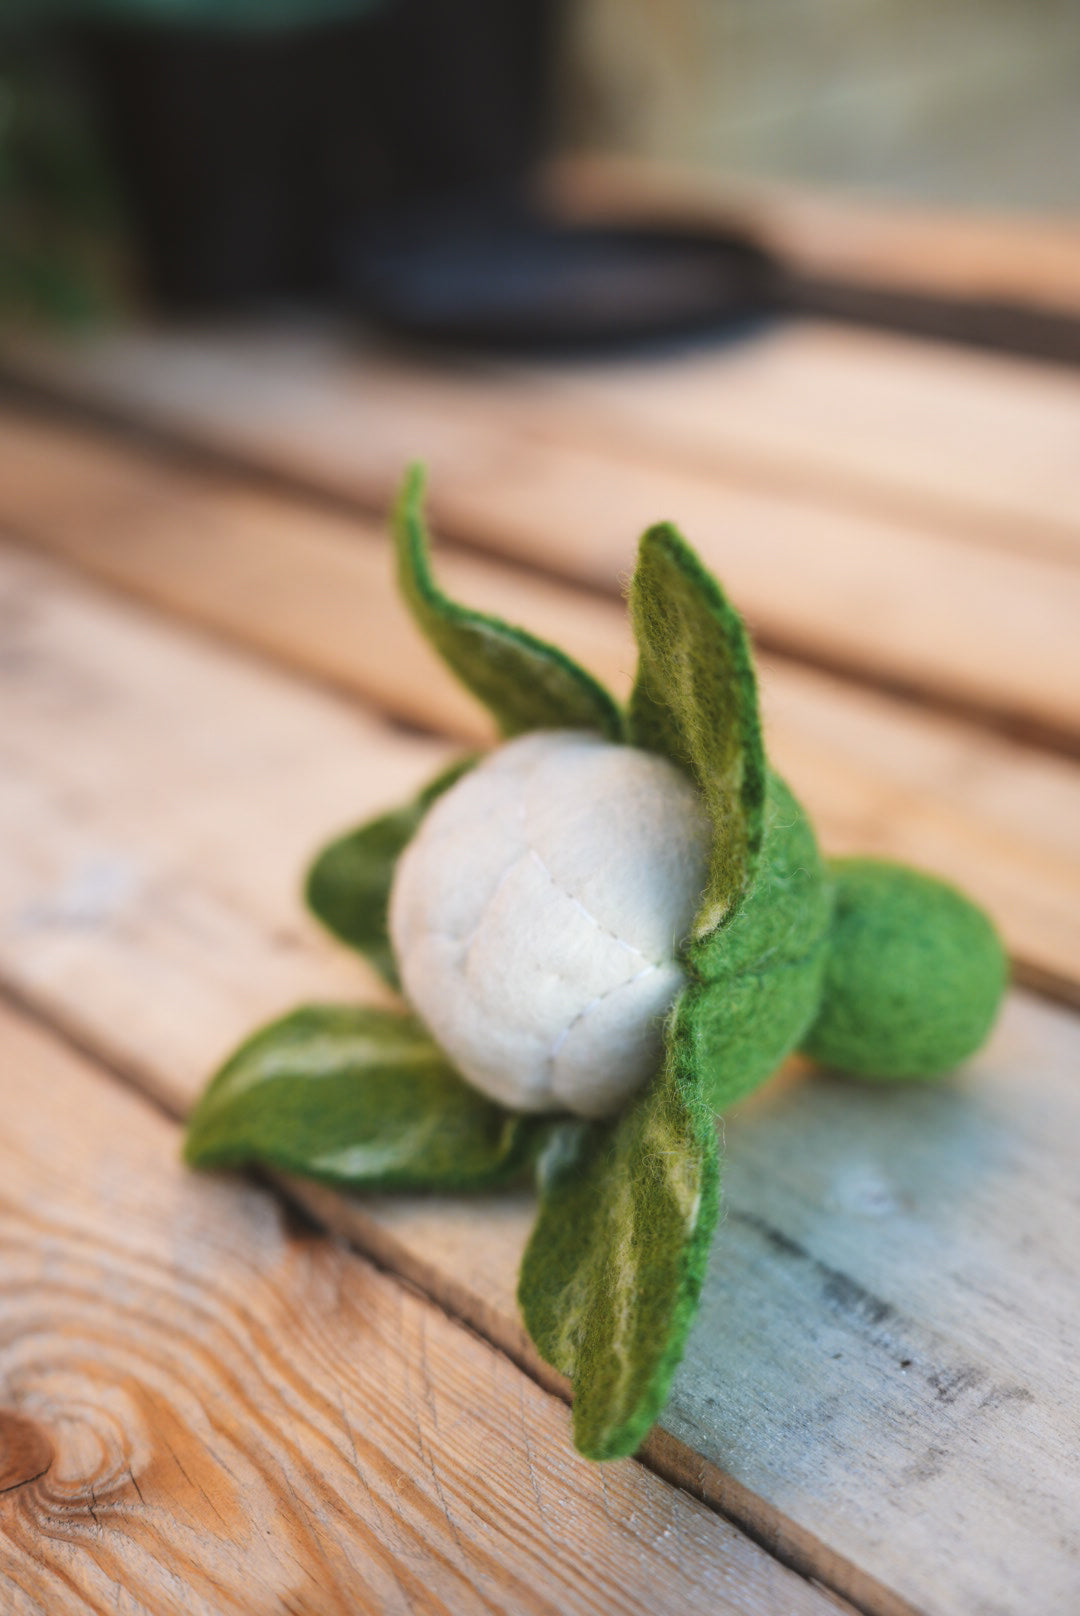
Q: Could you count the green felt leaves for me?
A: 5